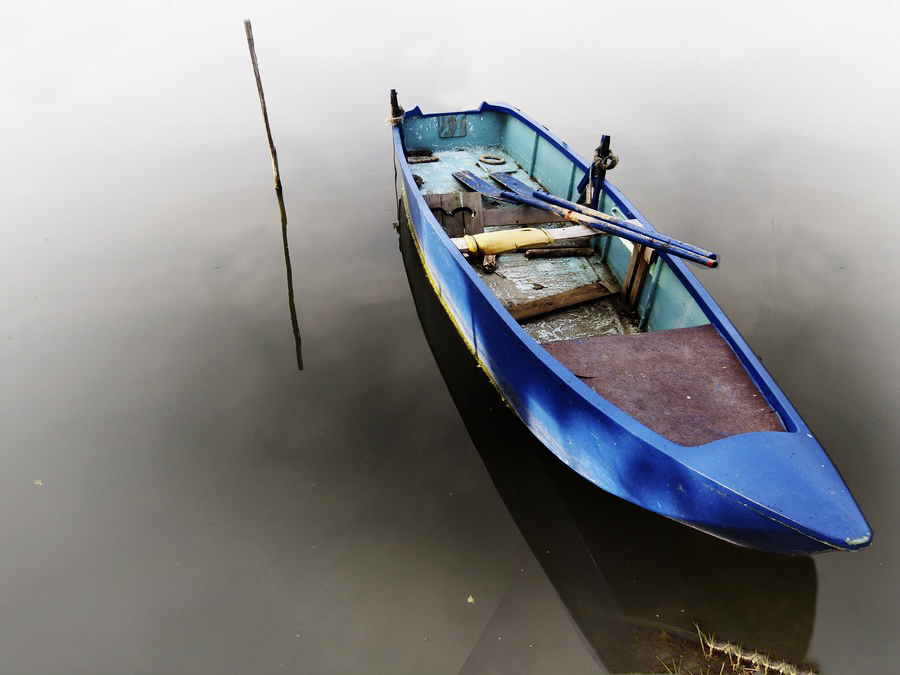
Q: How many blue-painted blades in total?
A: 2